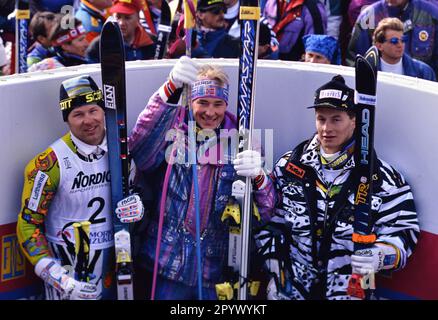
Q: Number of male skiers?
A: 3